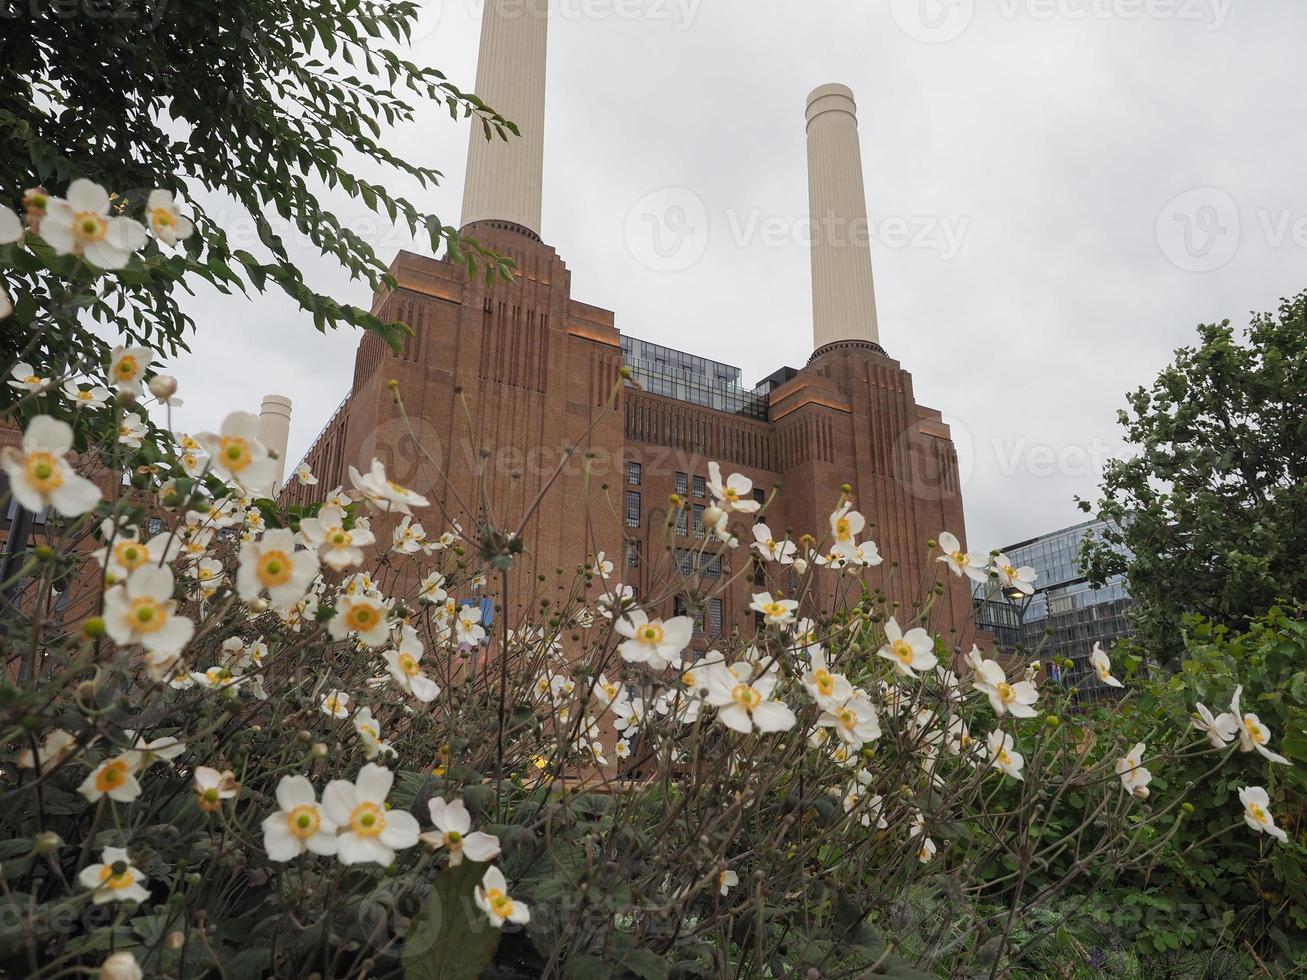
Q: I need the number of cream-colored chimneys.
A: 3